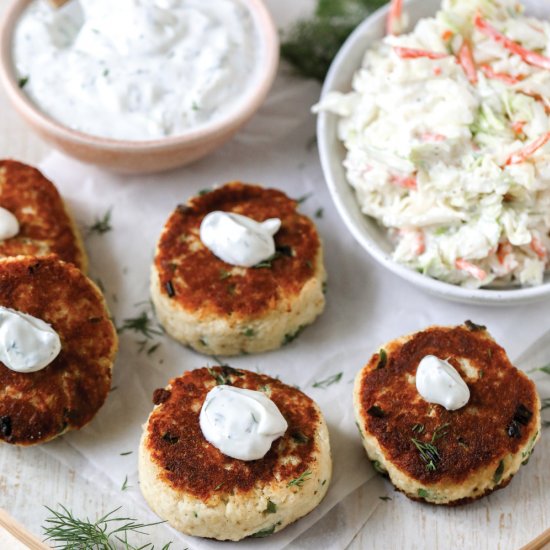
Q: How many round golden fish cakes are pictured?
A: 5